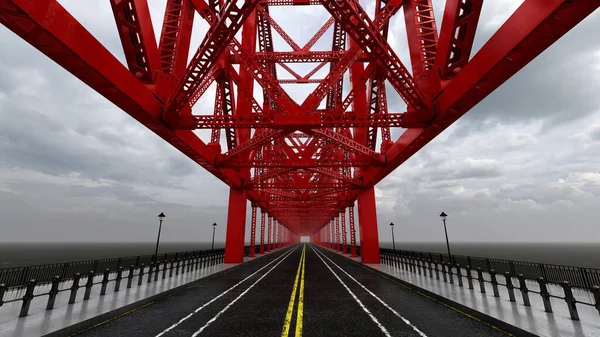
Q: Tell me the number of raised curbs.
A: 2